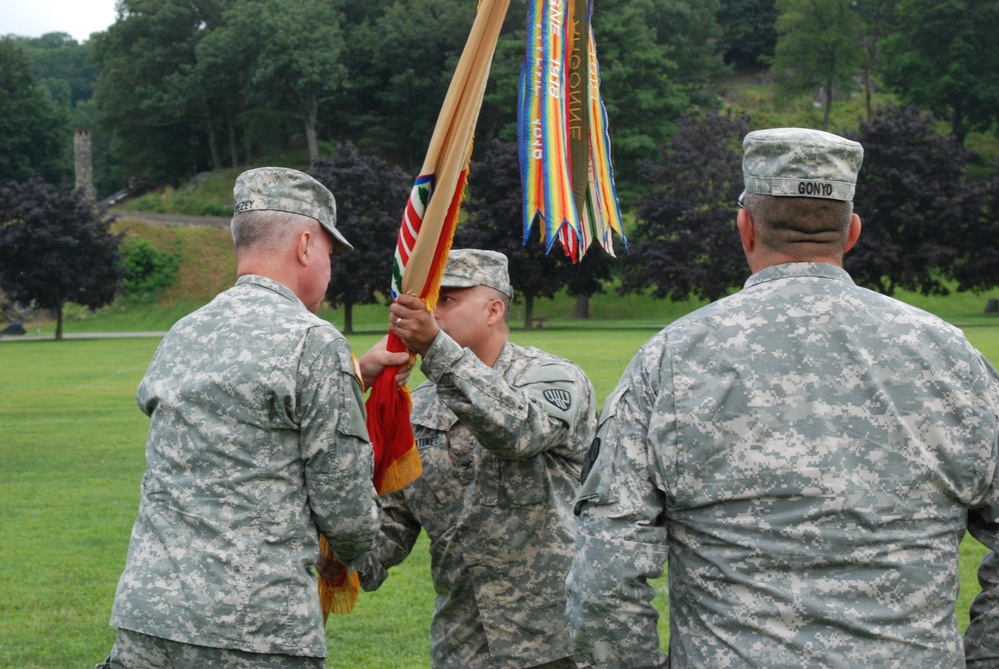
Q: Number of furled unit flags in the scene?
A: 1